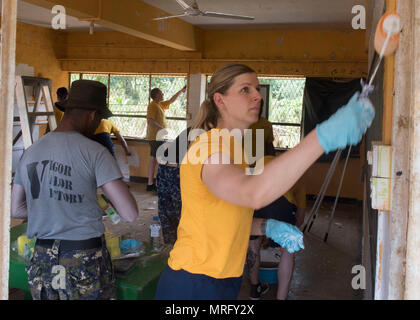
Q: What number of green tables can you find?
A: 1